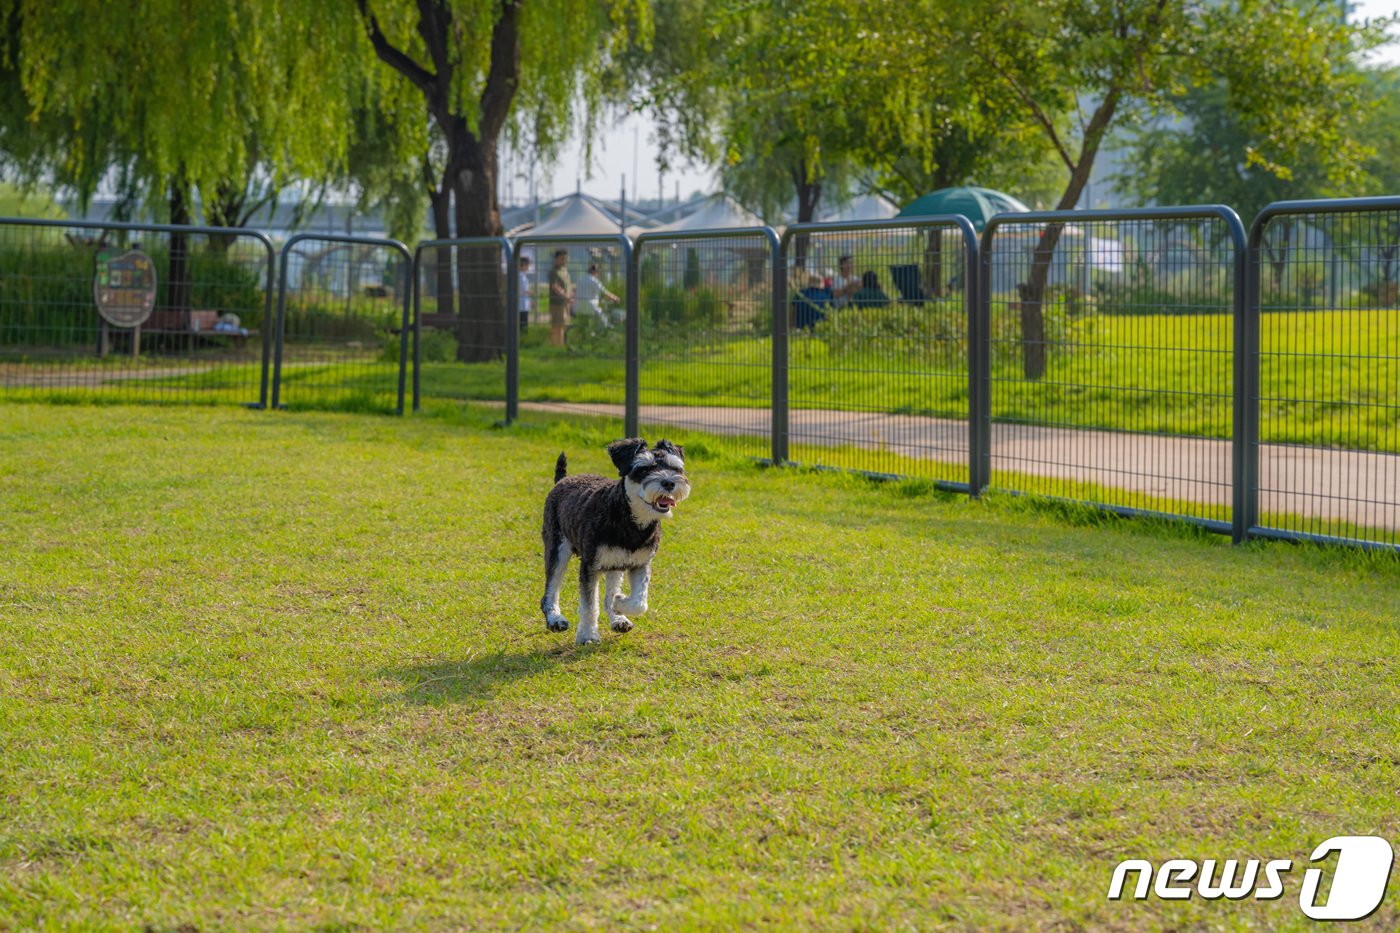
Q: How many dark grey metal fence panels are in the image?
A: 8